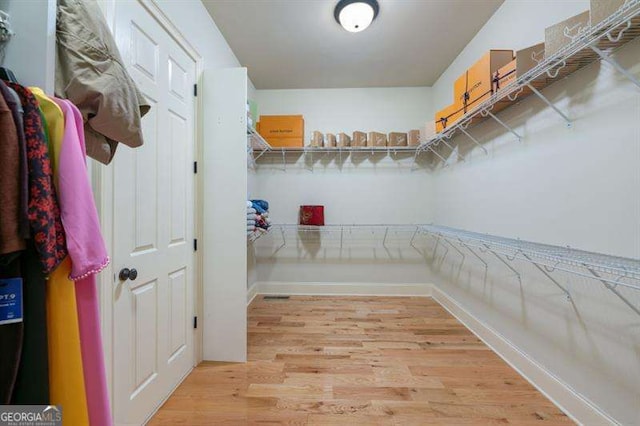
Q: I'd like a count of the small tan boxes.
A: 7